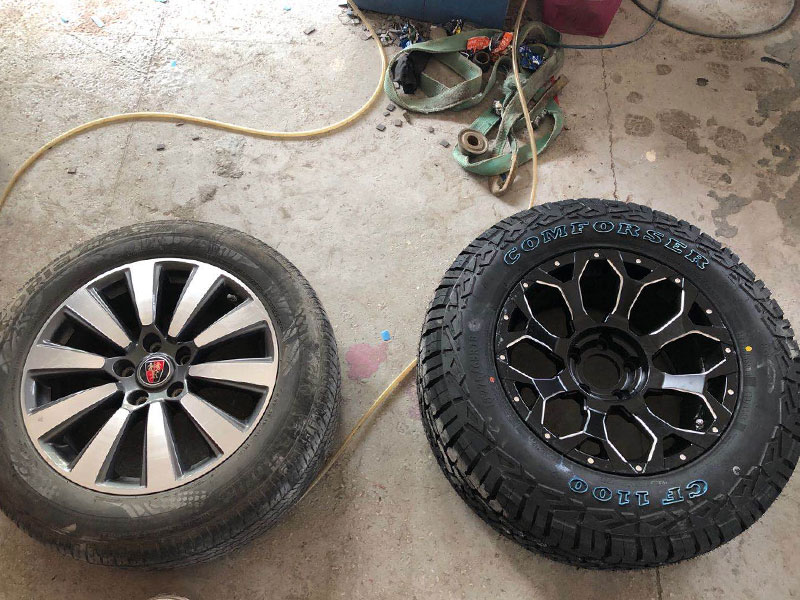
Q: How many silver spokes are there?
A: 10